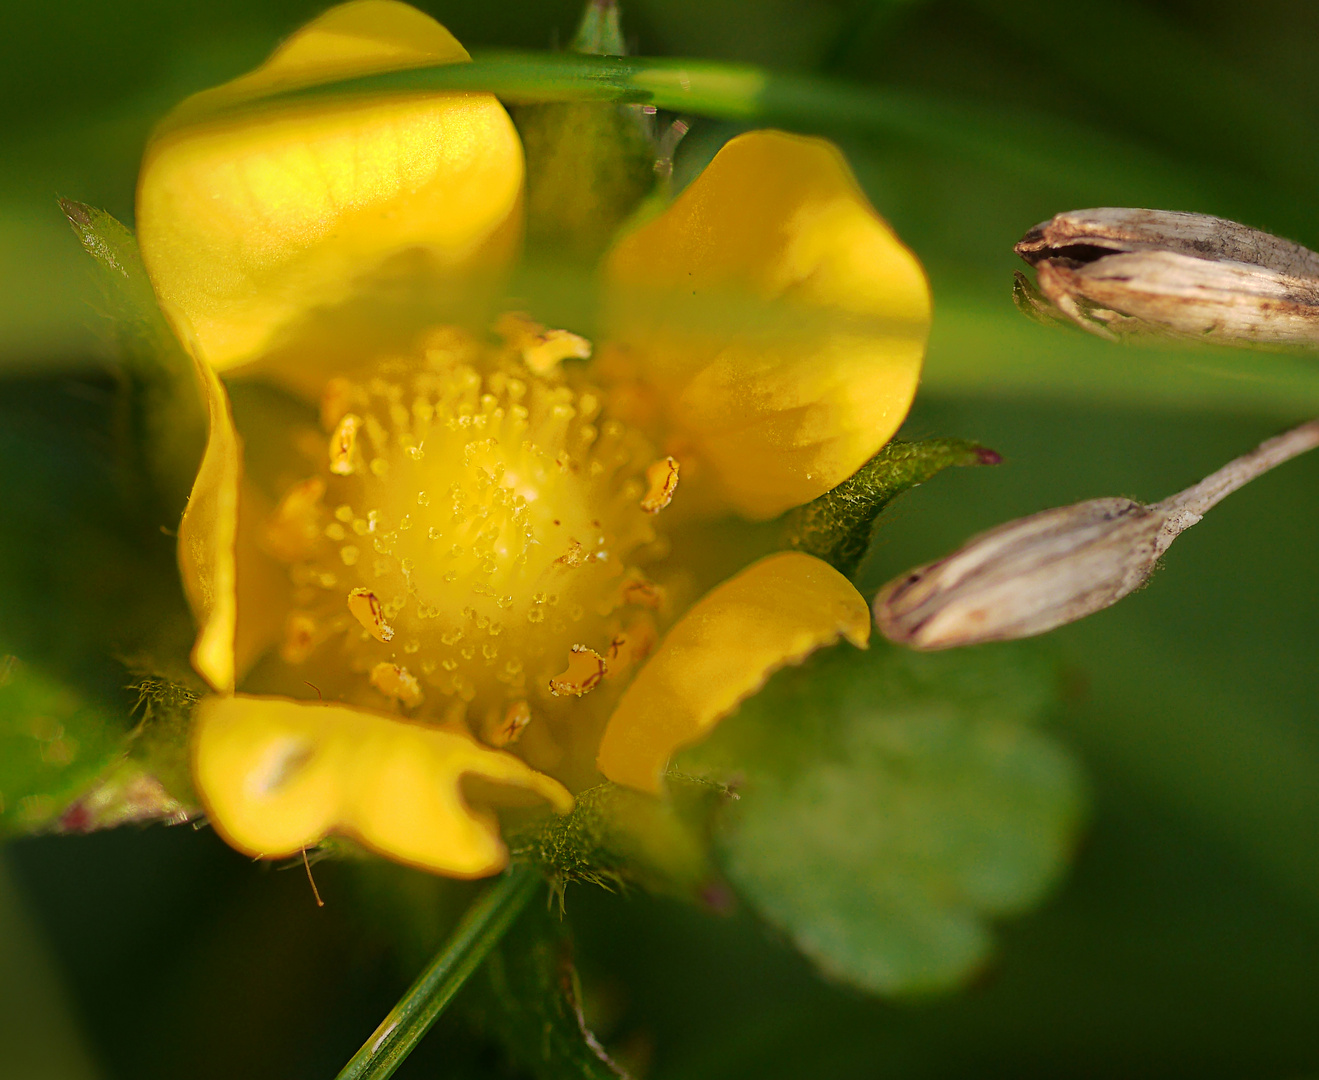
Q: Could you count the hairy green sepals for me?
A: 5